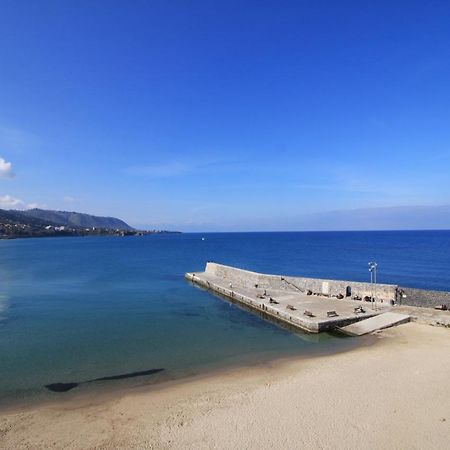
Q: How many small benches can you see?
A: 6